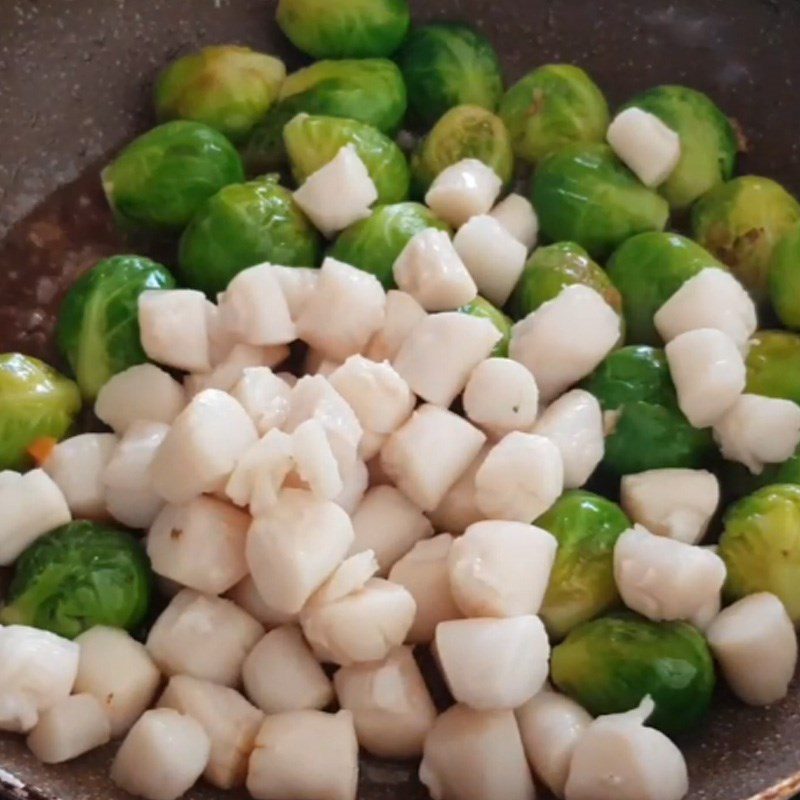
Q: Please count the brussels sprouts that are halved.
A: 1